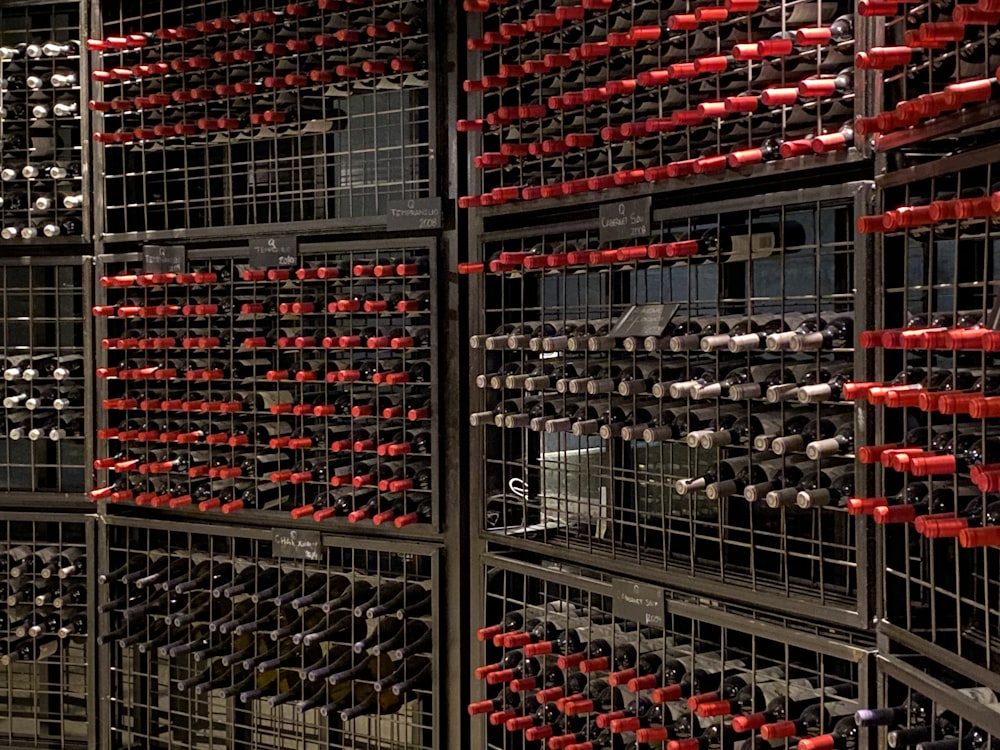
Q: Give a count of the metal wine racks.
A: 12